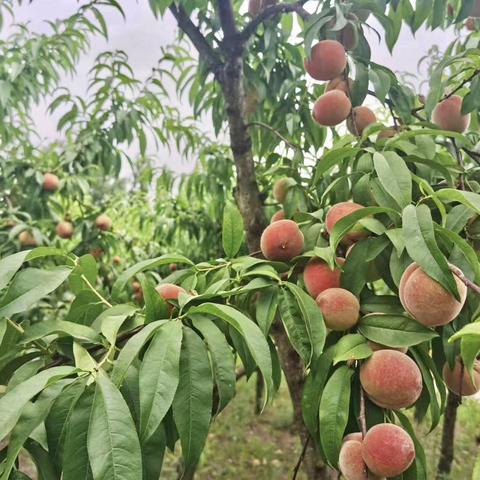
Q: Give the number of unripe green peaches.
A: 0